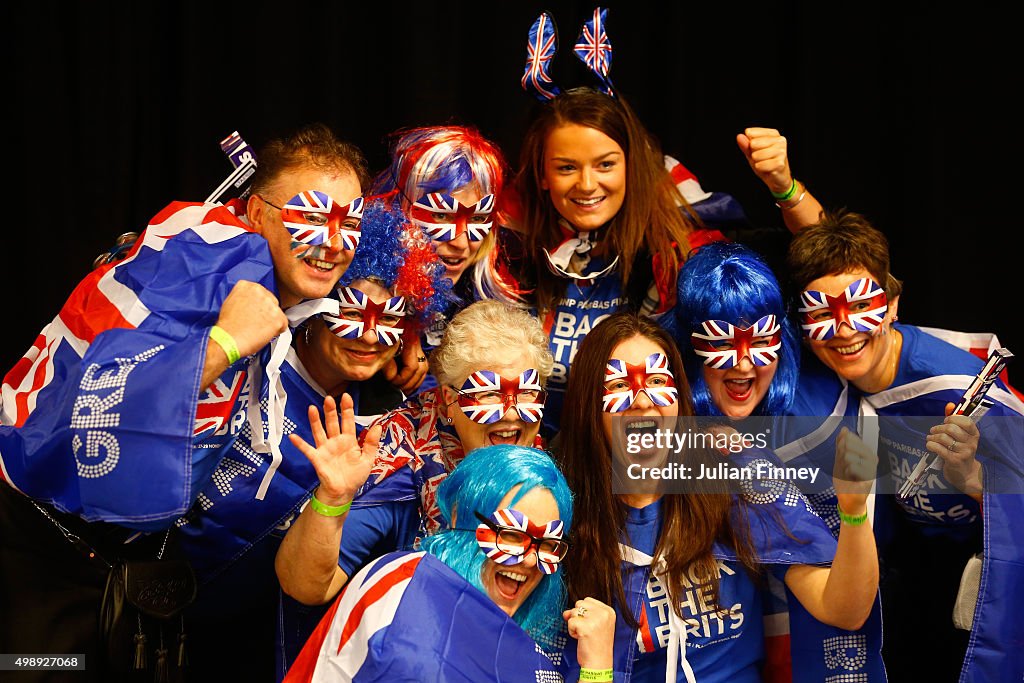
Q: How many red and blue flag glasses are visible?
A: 8